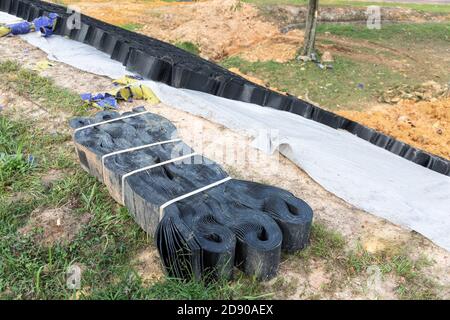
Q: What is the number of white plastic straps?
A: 4